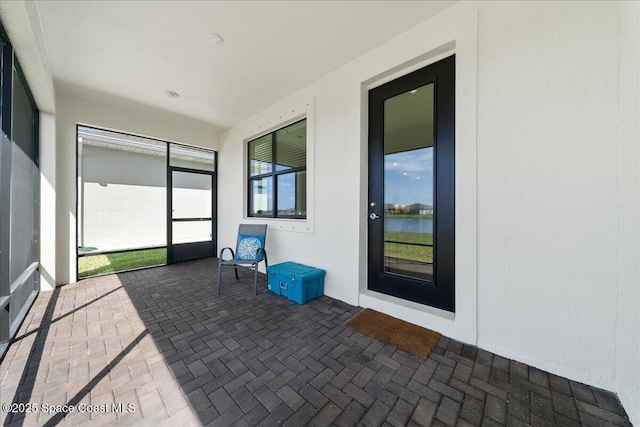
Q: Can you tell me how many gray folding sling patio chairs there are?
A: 1